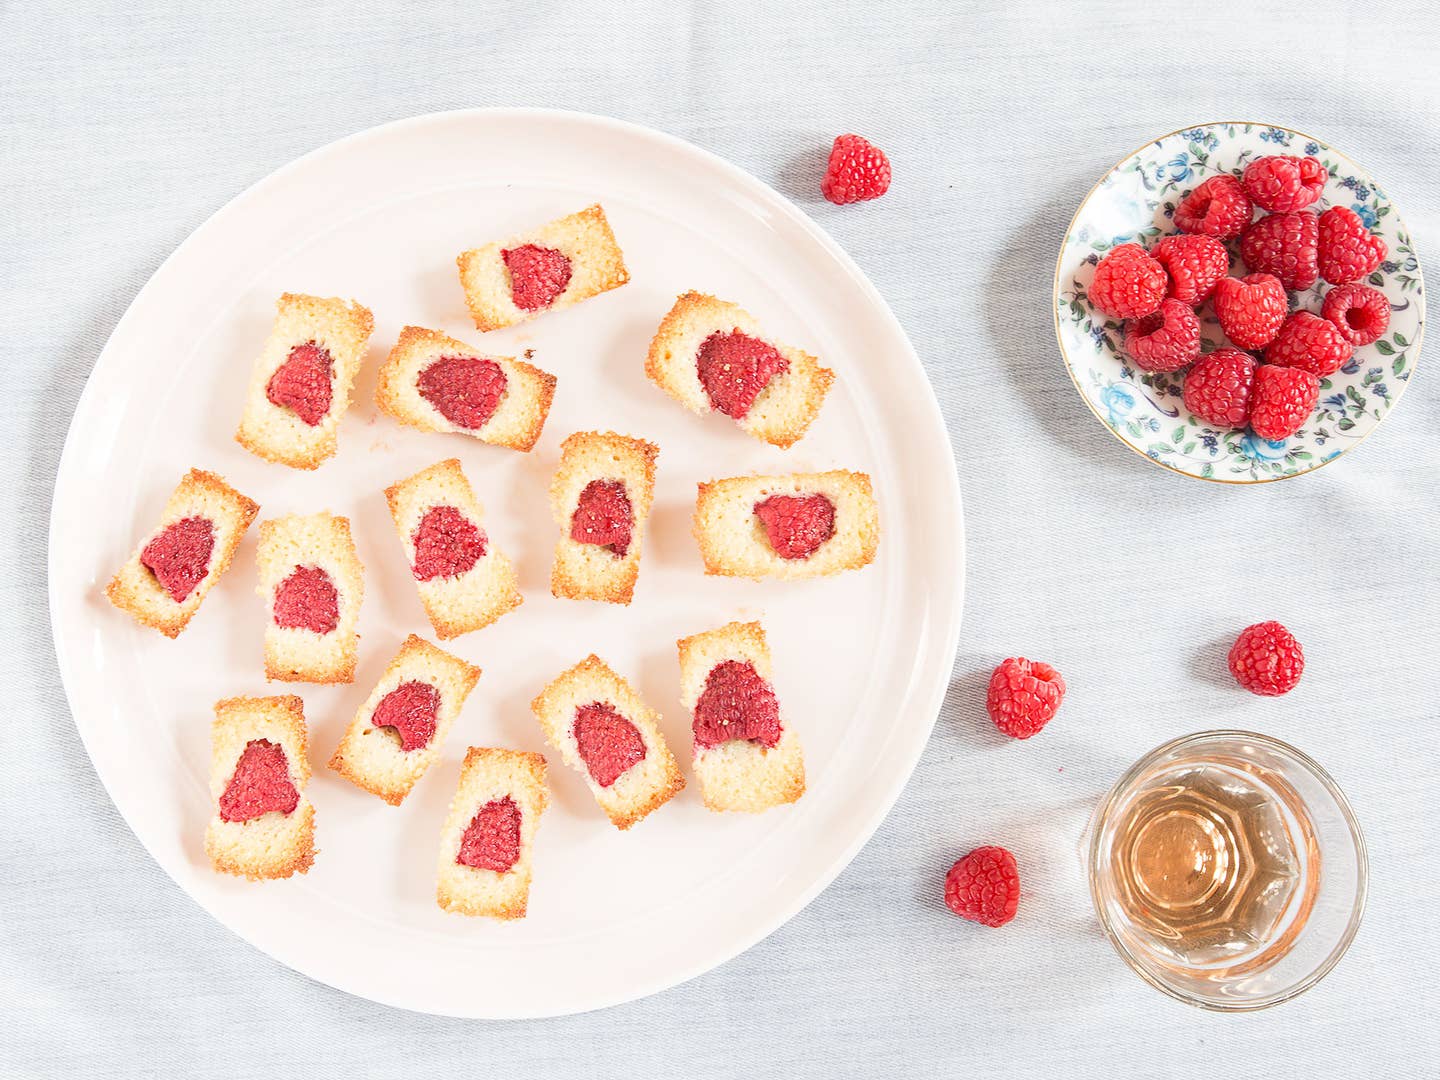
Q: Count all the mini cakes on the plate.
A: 14